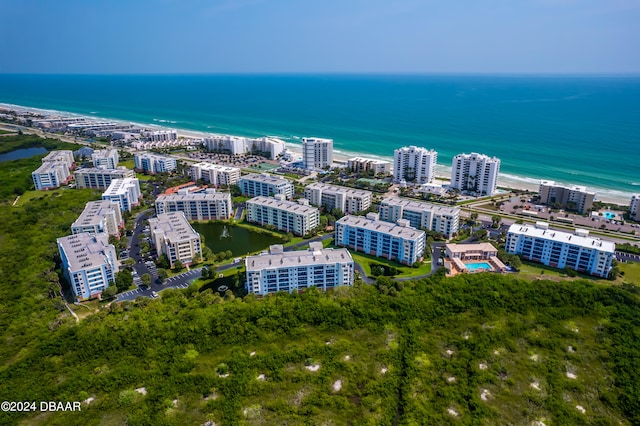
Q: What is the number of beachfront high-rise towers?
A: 3